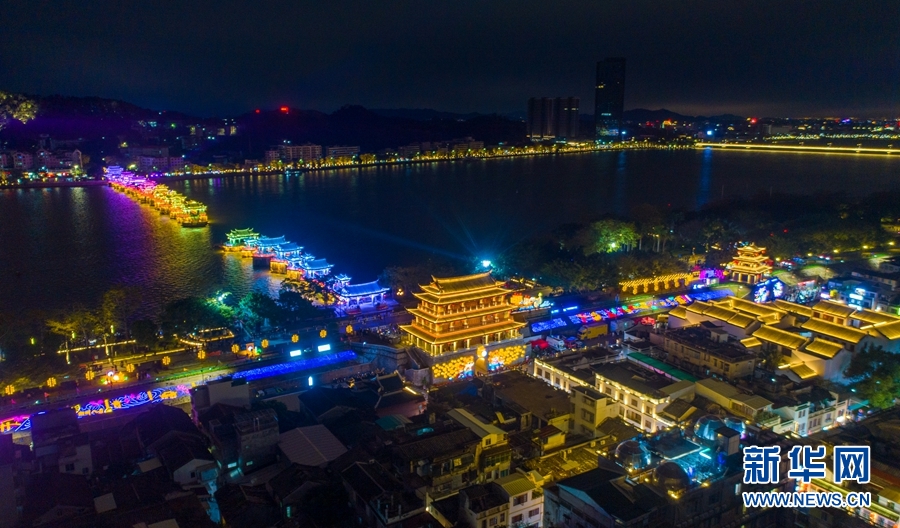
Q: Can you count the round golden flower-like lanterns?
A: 11